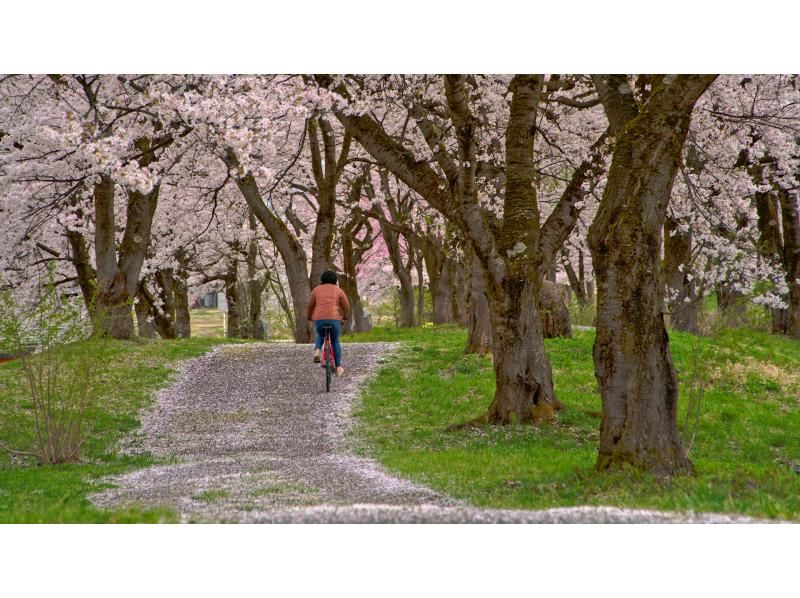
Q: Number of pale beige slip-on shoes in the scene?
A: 2